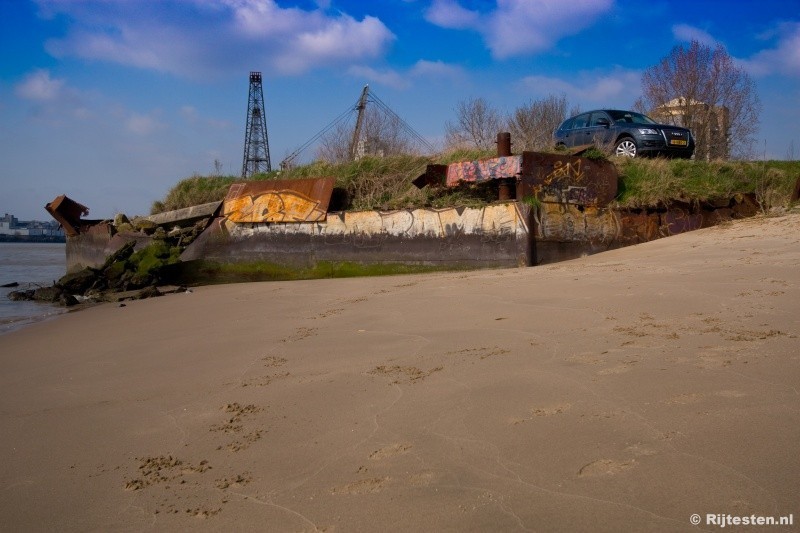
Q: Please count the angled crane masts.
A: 1